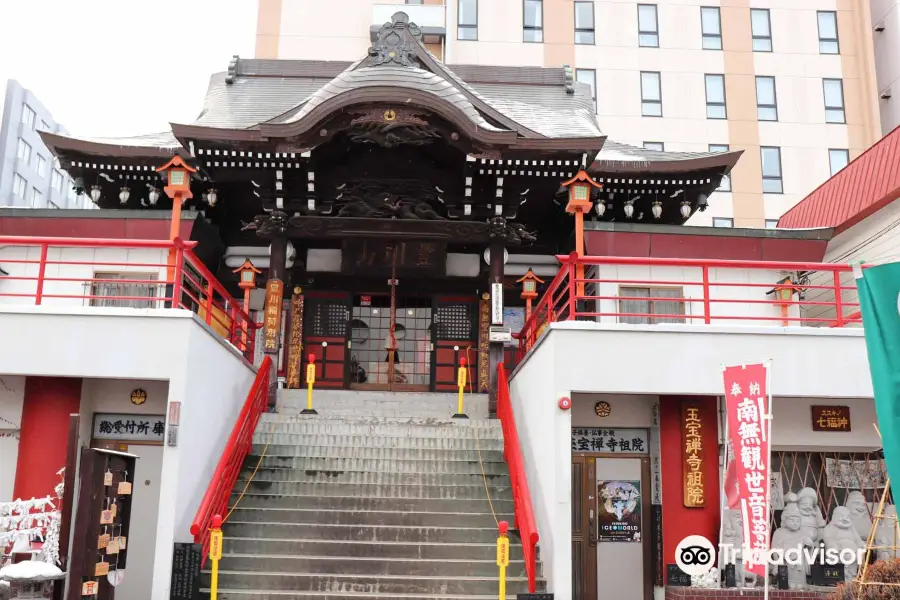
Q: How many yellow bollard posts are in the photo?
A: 4